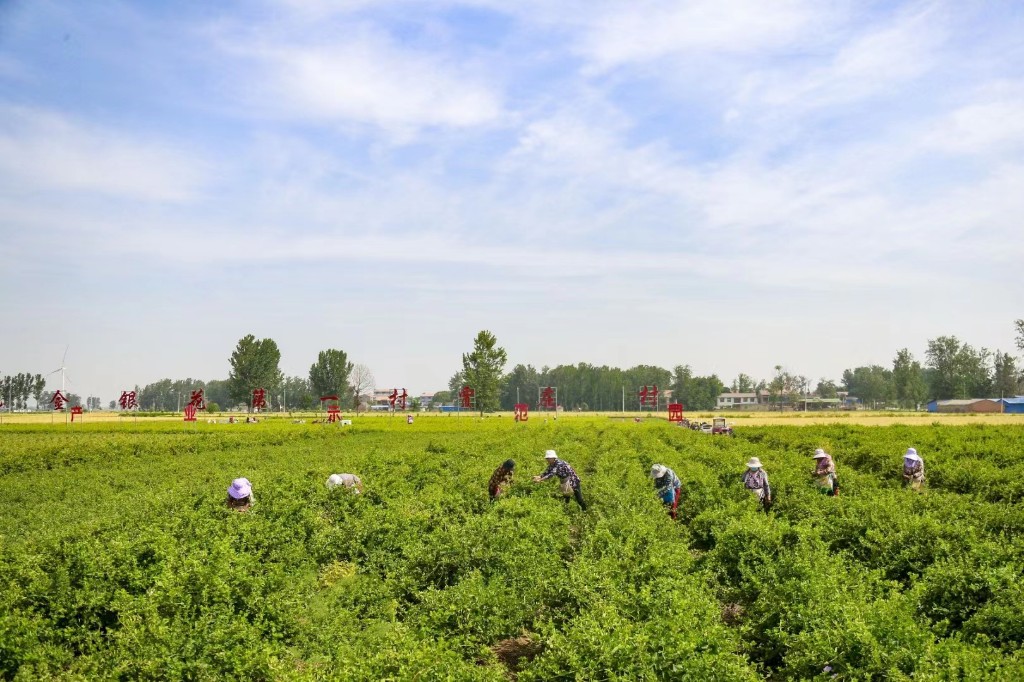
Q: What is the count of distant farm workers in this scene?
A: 8